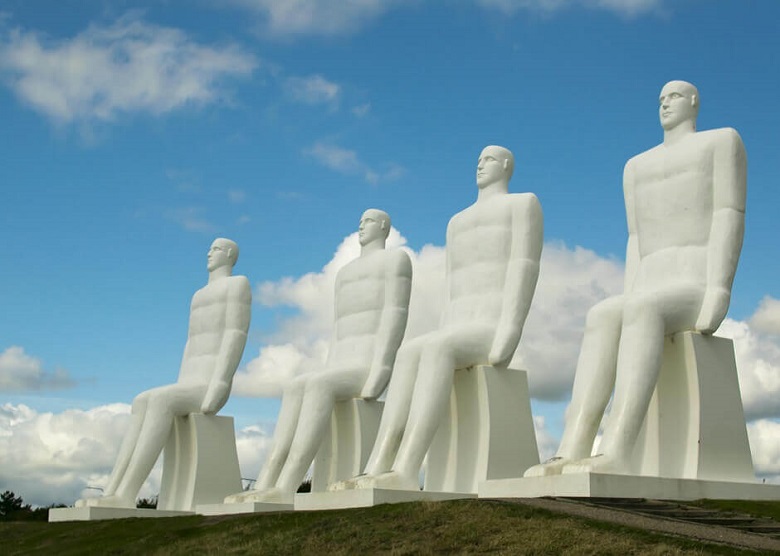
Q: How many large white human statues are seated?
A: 4